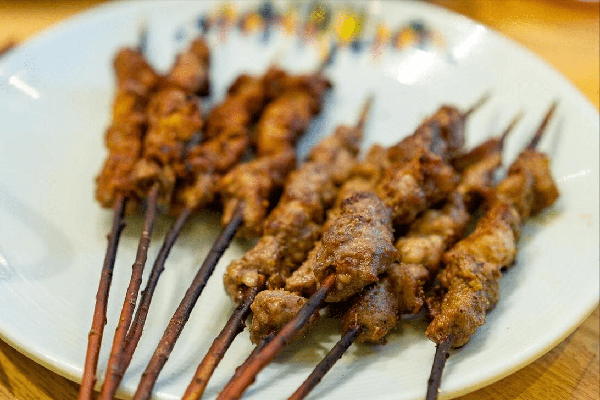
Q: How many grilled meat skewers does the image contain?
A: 9